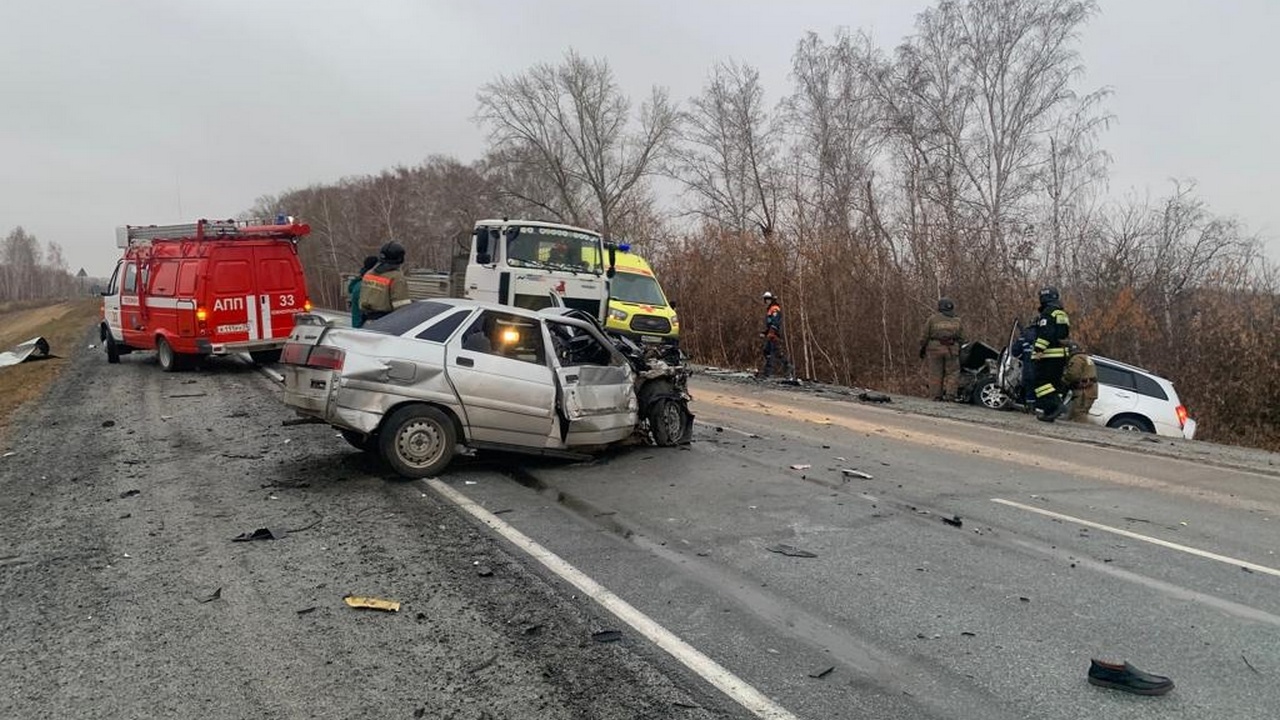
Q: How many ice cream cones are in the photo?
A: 0